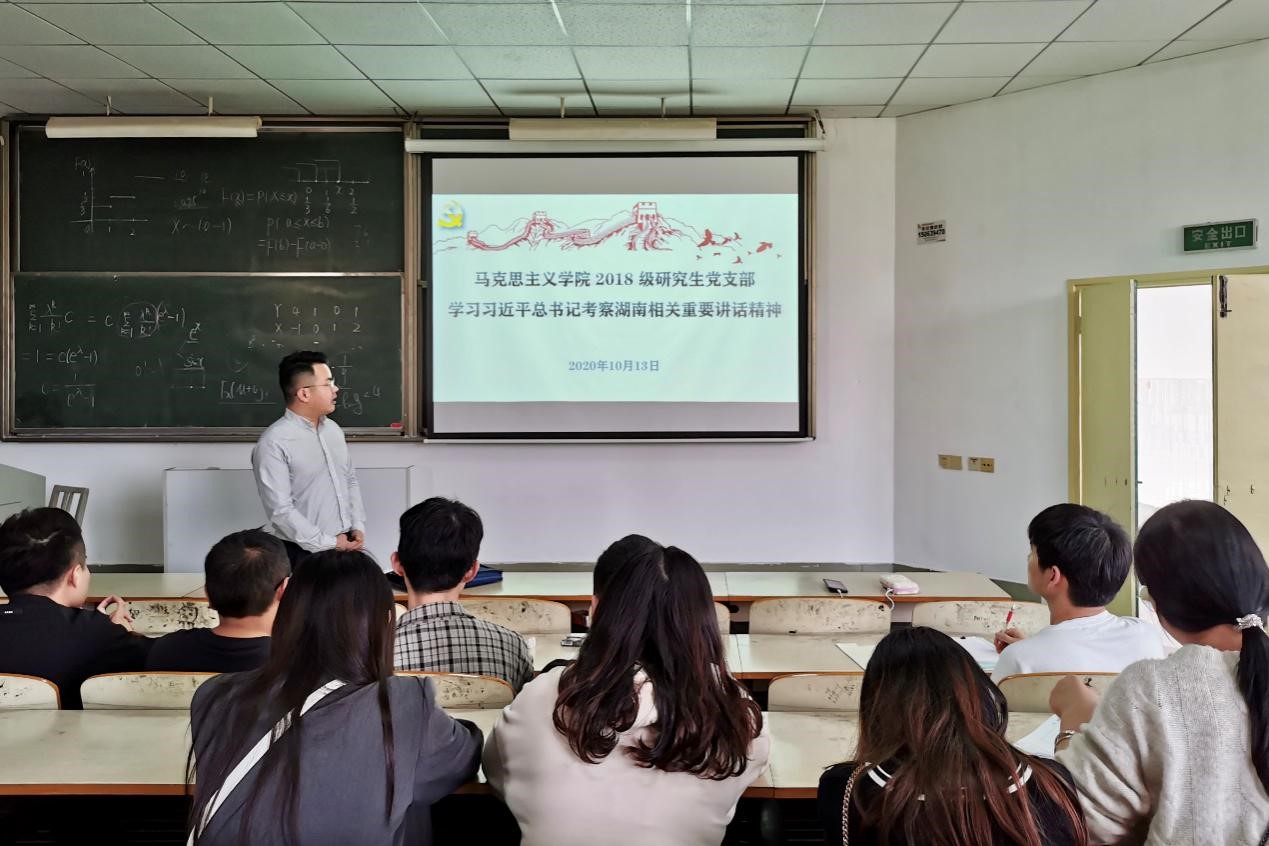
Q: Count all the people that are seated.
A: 9